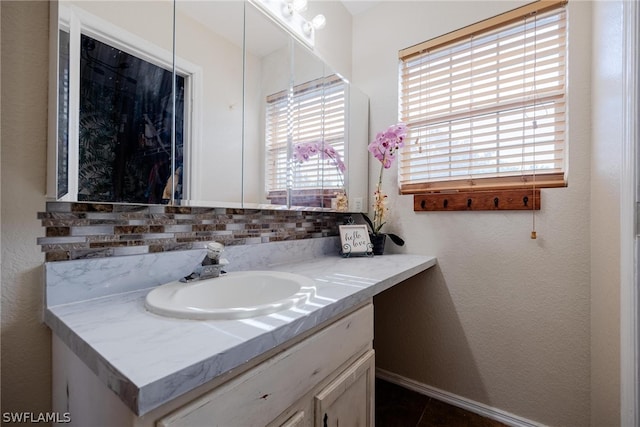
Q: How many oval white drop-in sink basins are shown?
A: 1